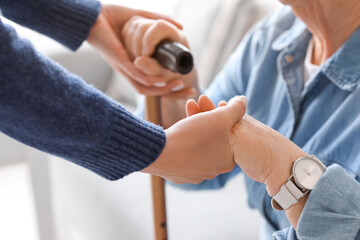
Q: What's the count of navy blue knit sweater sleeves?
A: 2